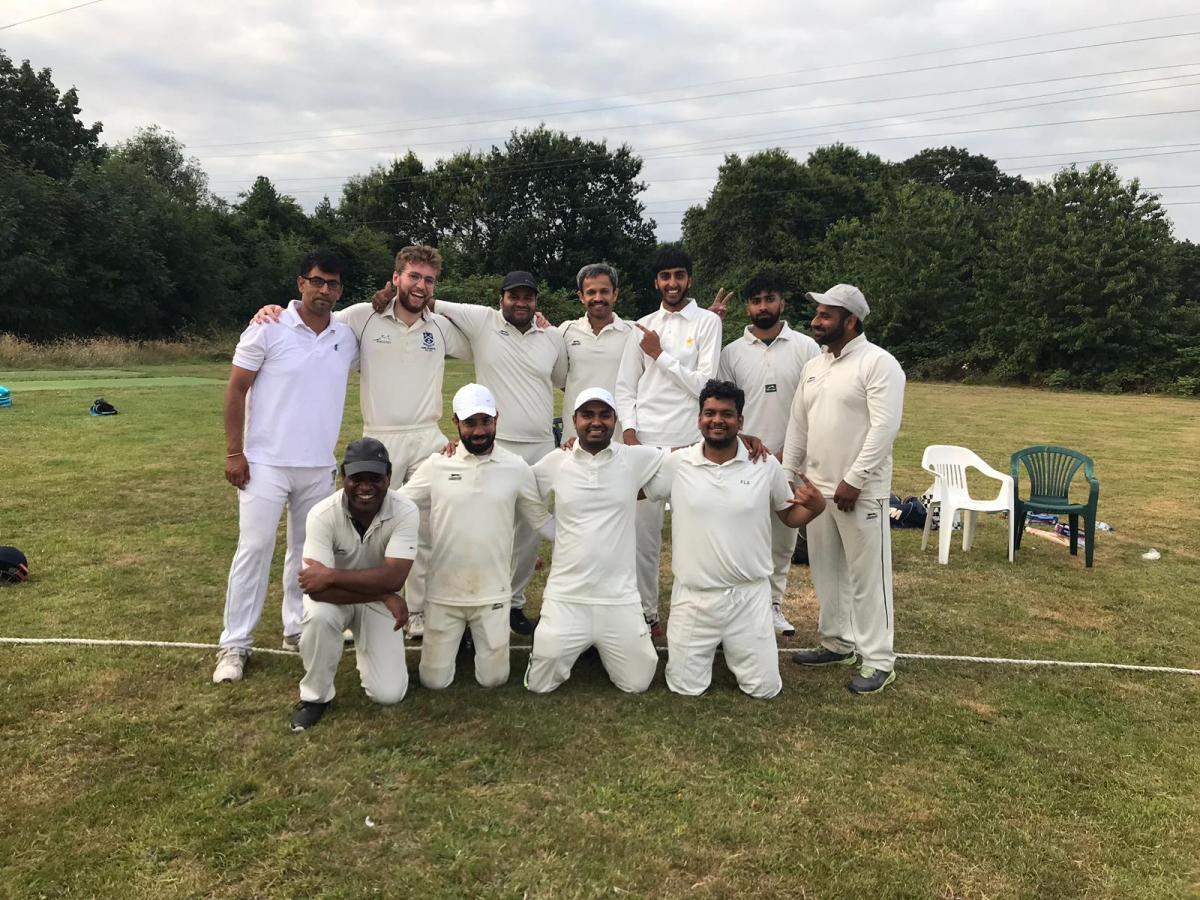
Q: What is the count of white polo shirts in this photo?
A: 11